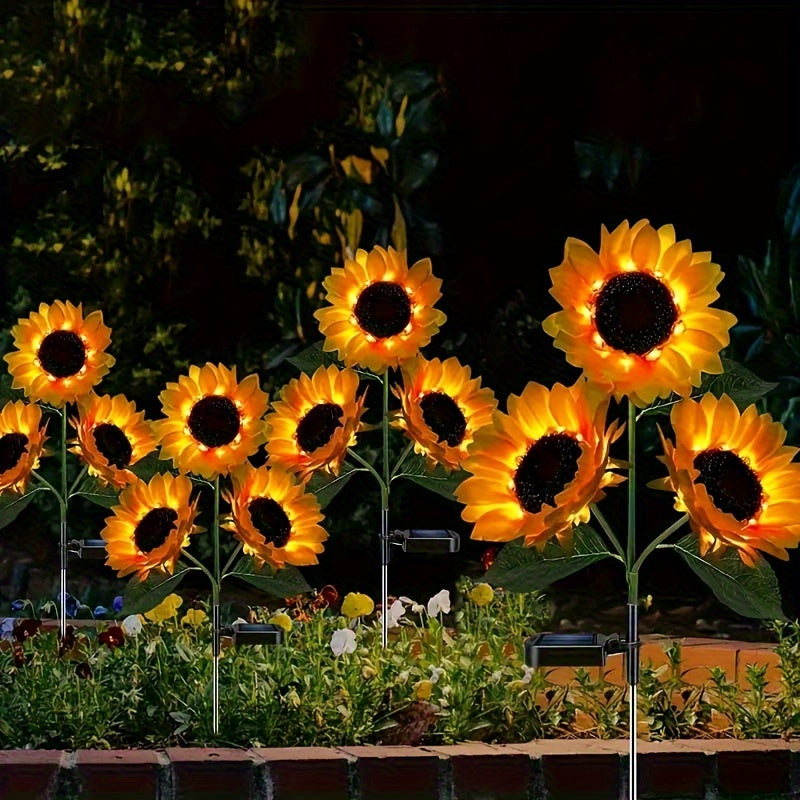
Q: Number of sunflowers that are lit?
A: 12